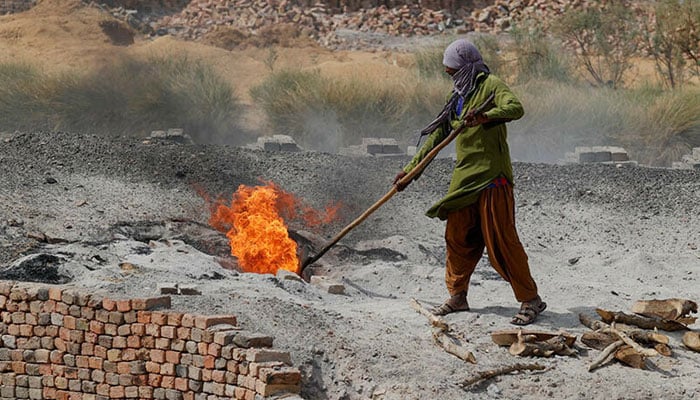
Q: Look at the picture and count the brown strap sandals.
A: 2